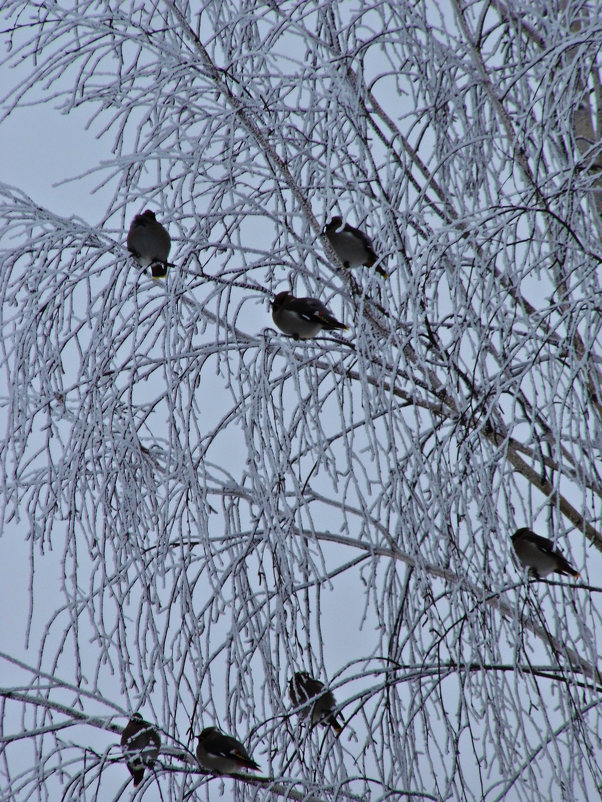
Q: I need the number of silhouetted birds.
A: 7